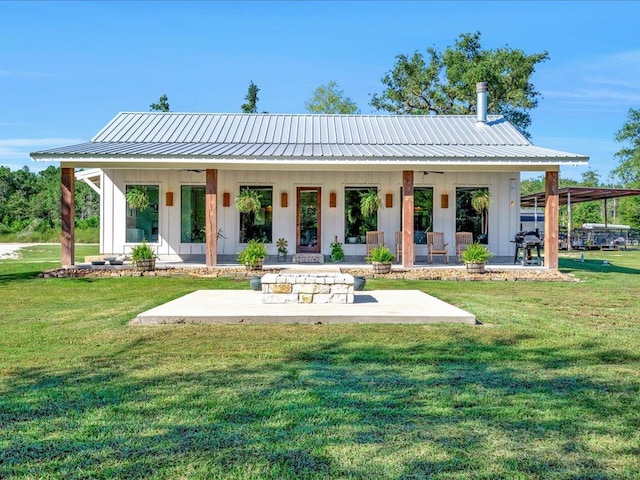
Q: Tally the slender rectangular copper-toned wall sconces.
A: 6